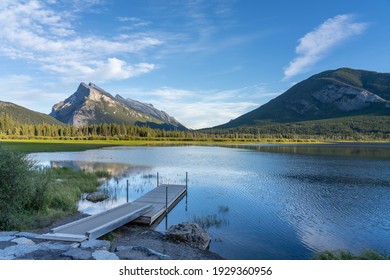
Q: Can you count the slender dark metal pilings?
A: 4